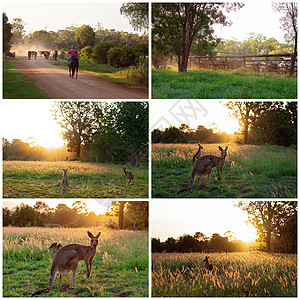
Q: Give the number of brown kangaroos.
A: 7